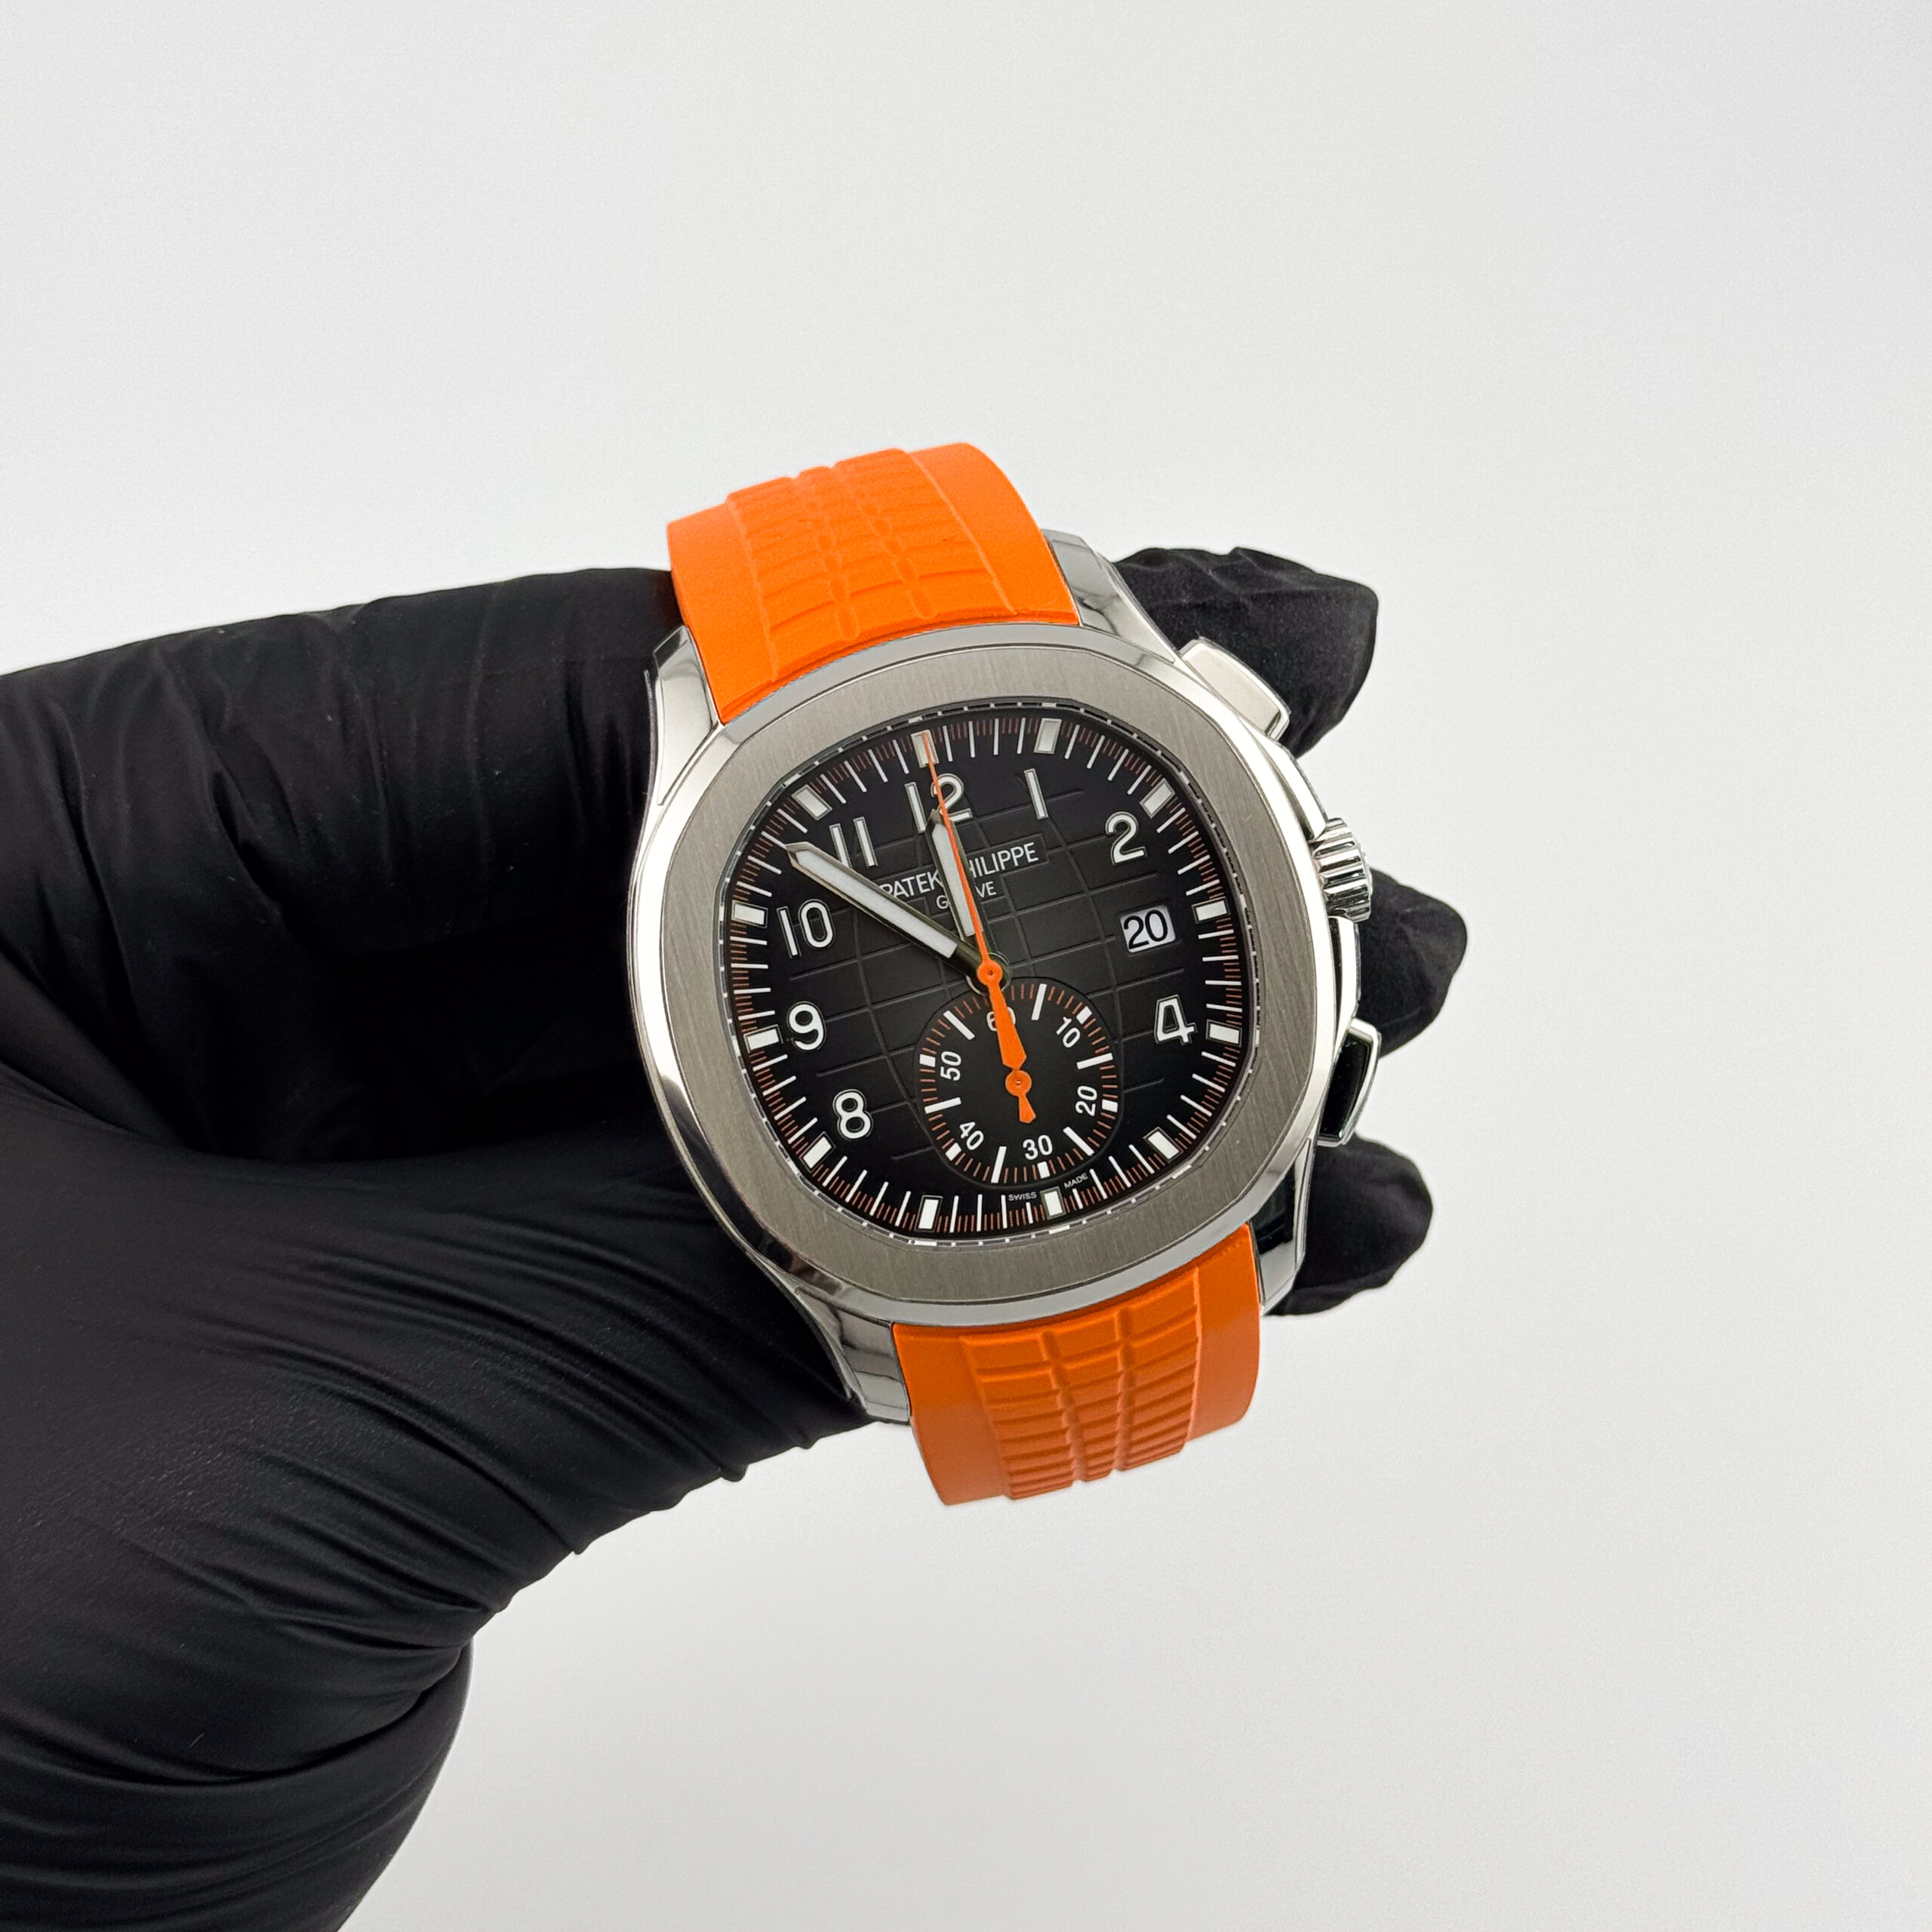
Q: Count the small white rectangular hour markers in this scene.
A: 12